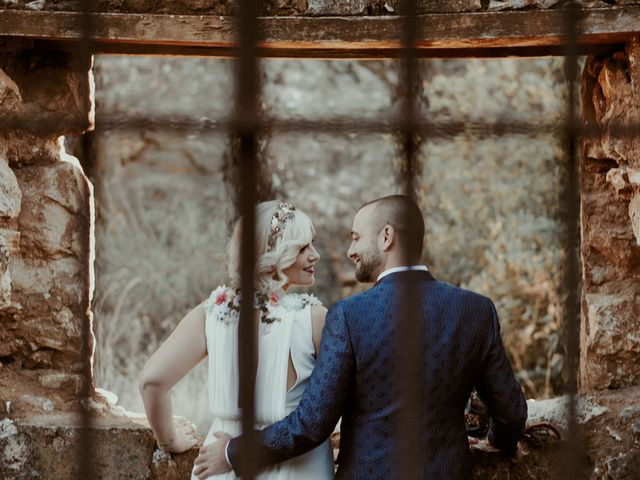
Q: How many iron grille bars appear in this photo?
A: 5